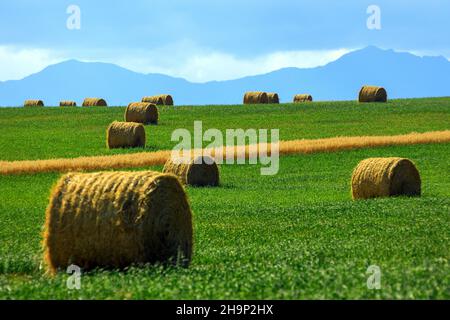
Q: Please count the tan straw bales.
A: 14